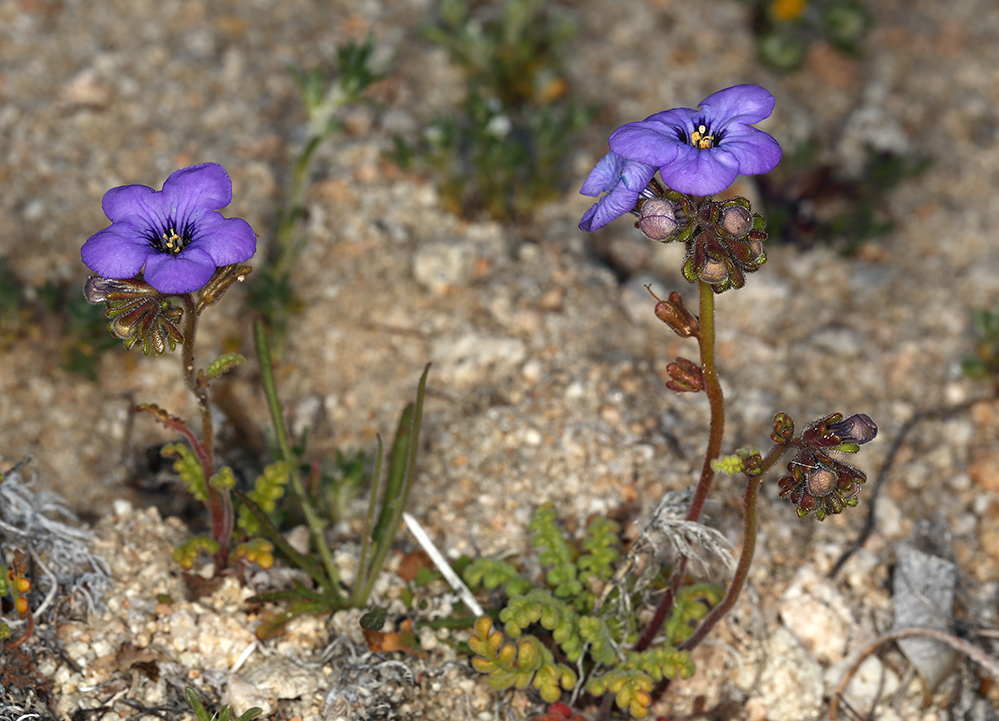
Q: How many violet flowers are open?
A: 3